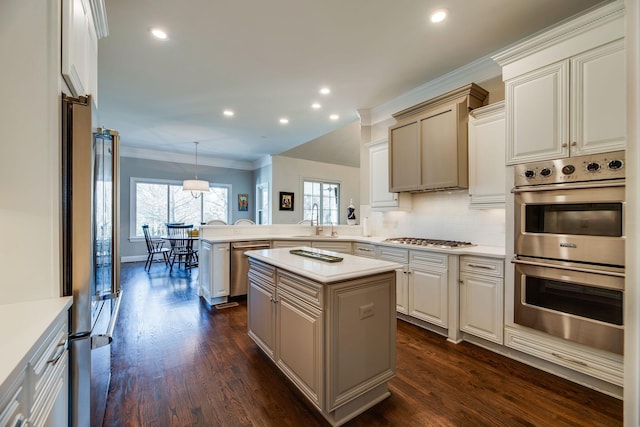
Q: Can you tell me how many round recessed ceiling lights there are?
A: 7